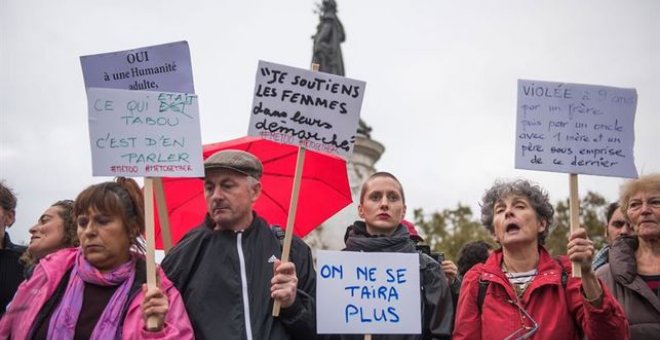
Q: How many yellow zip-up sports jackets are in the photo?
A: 0